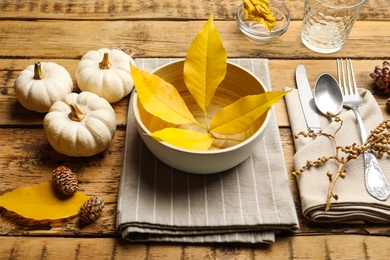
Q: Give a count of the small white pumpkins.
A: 3